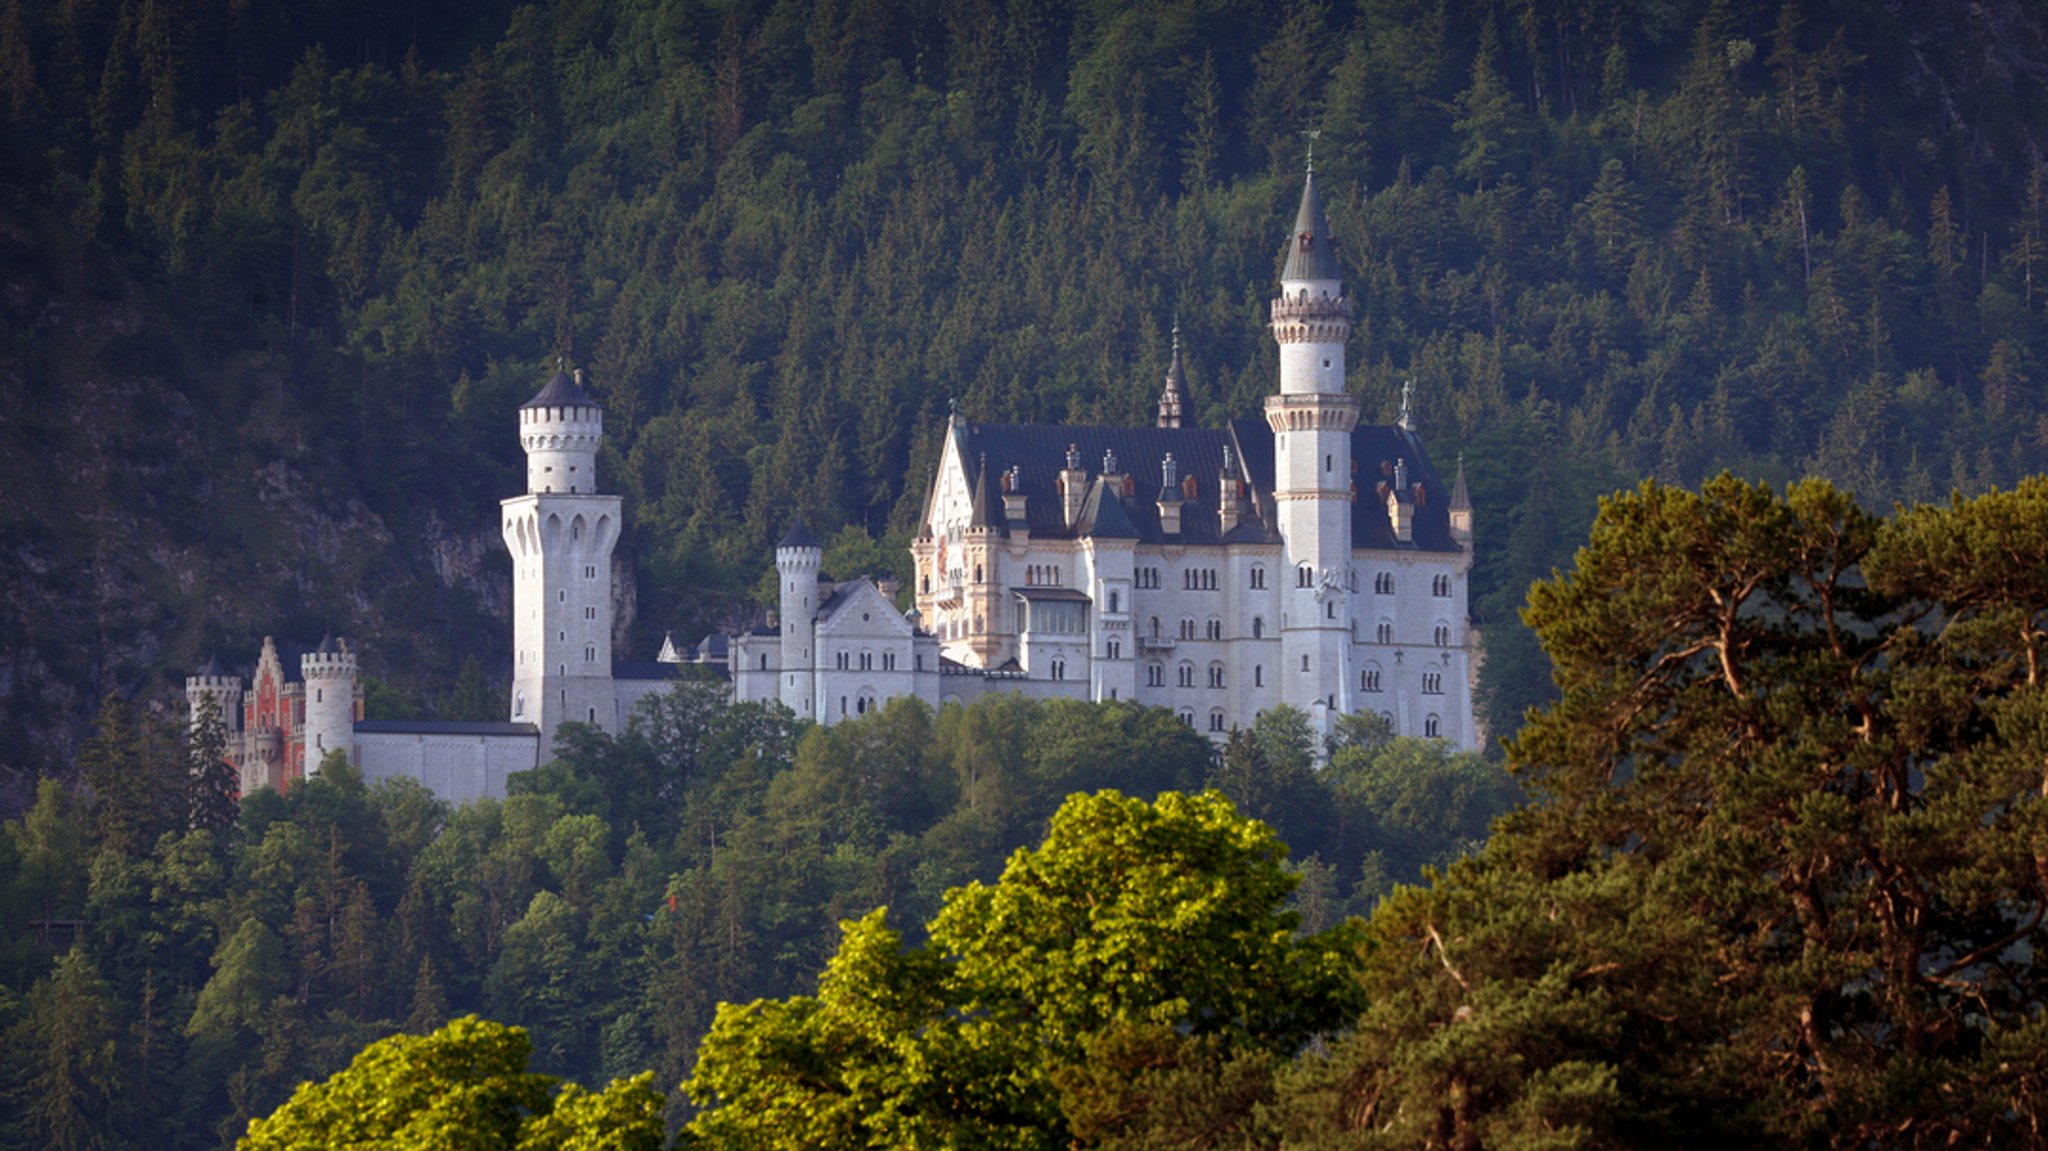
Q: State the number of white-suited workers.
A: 0